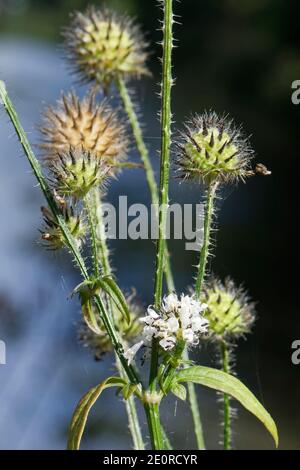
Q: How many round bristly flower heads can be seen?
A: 7